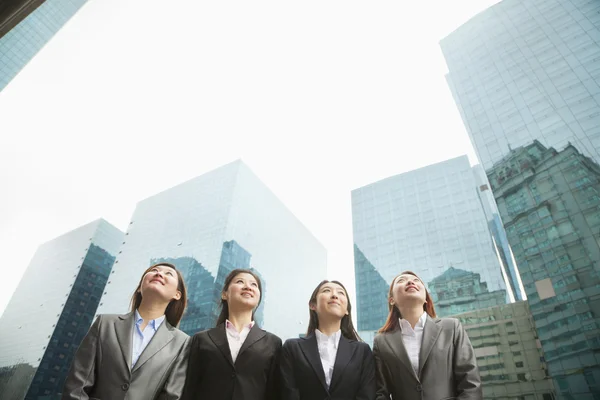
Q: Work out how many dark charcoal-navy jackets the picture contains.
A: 2